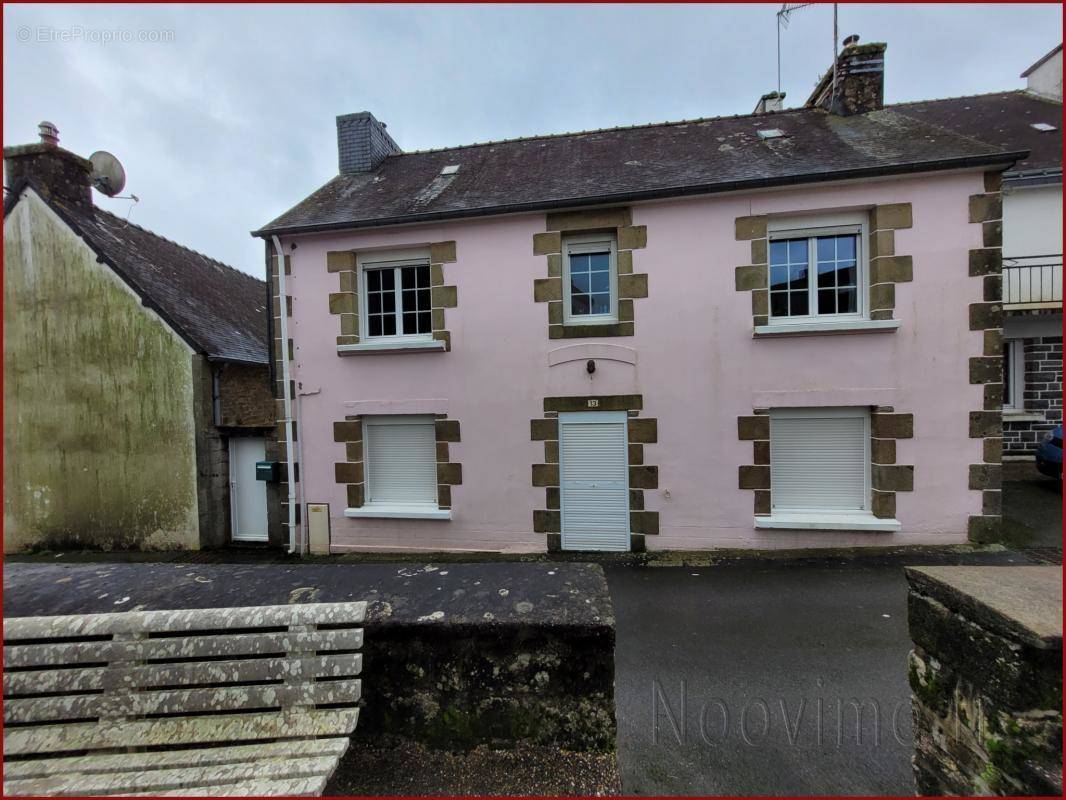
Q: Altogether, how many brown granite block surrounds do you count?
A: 6